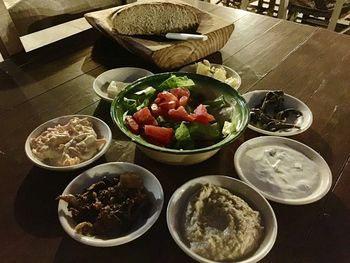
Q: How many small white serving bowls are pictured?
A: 7